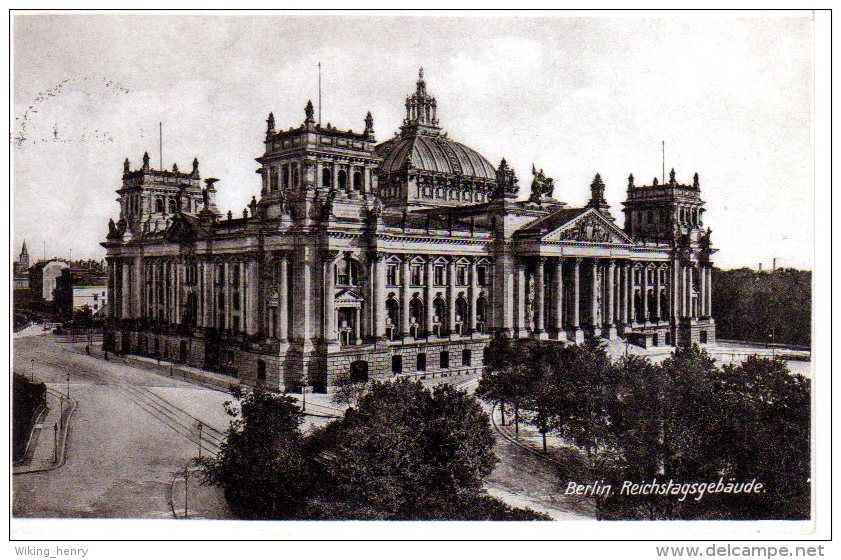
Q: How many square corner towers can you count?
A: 3